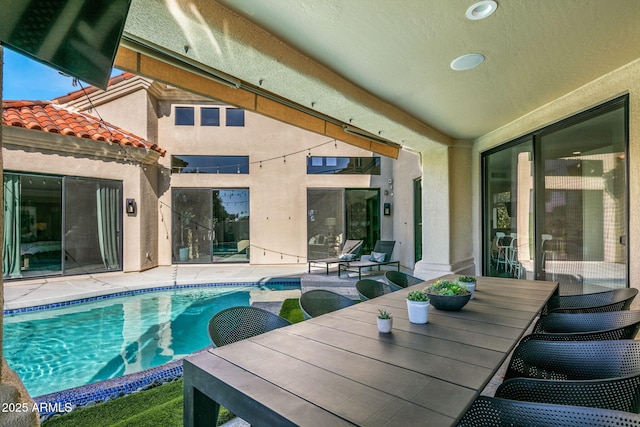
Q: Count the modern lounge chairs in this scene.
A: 2